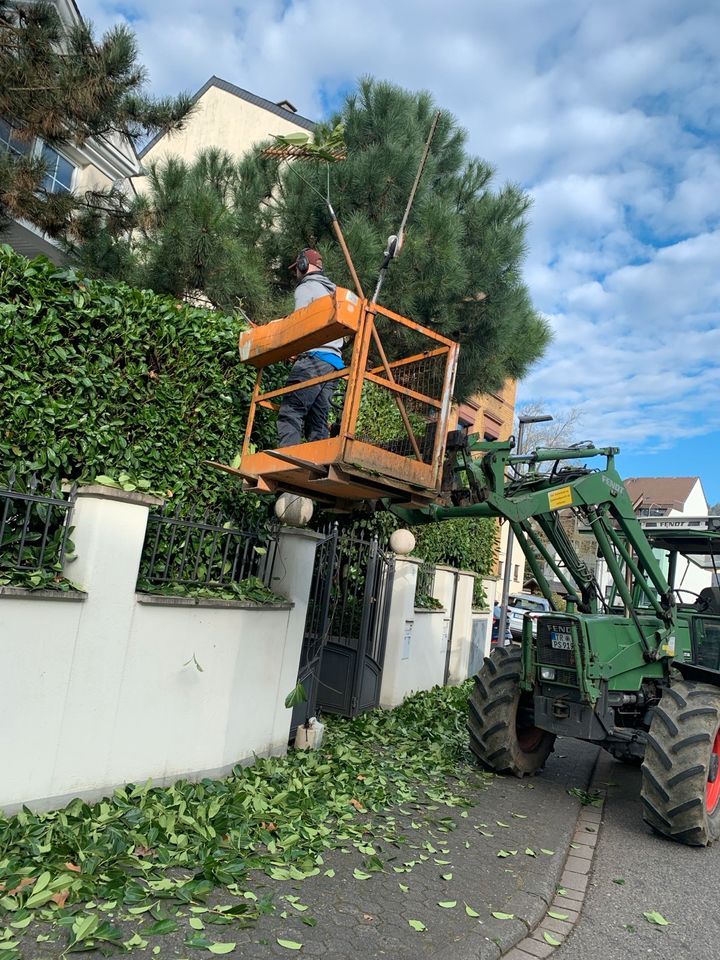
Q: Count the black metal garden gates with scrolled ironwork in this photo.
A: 1